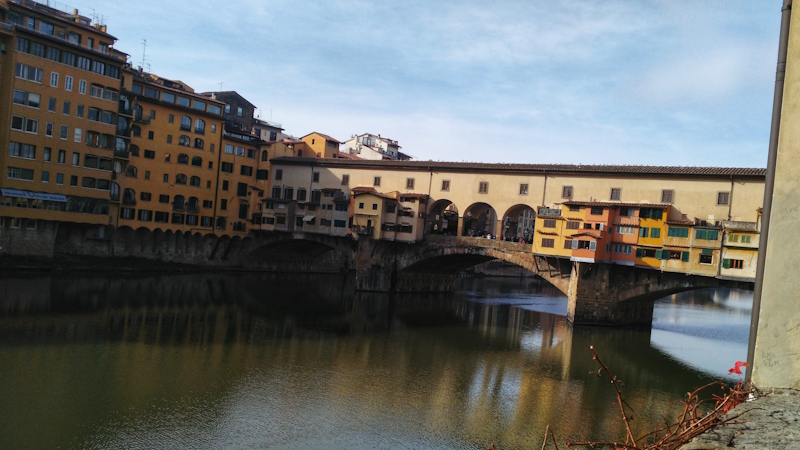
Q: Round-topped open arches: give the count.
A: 3